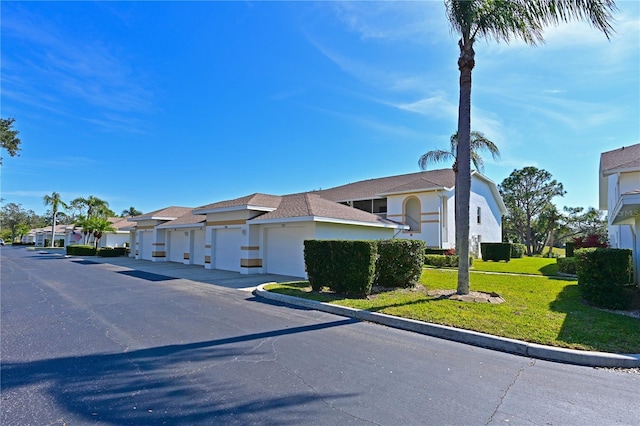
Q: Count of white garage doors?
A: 5